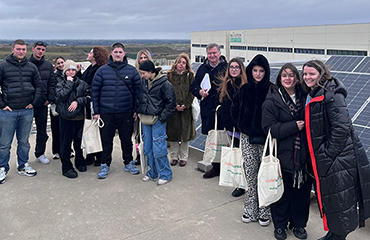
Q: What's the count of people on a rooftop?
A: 14